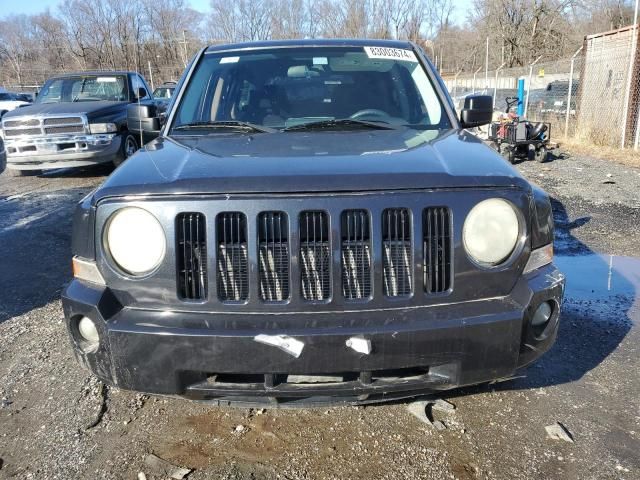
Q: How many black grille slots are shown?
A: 7